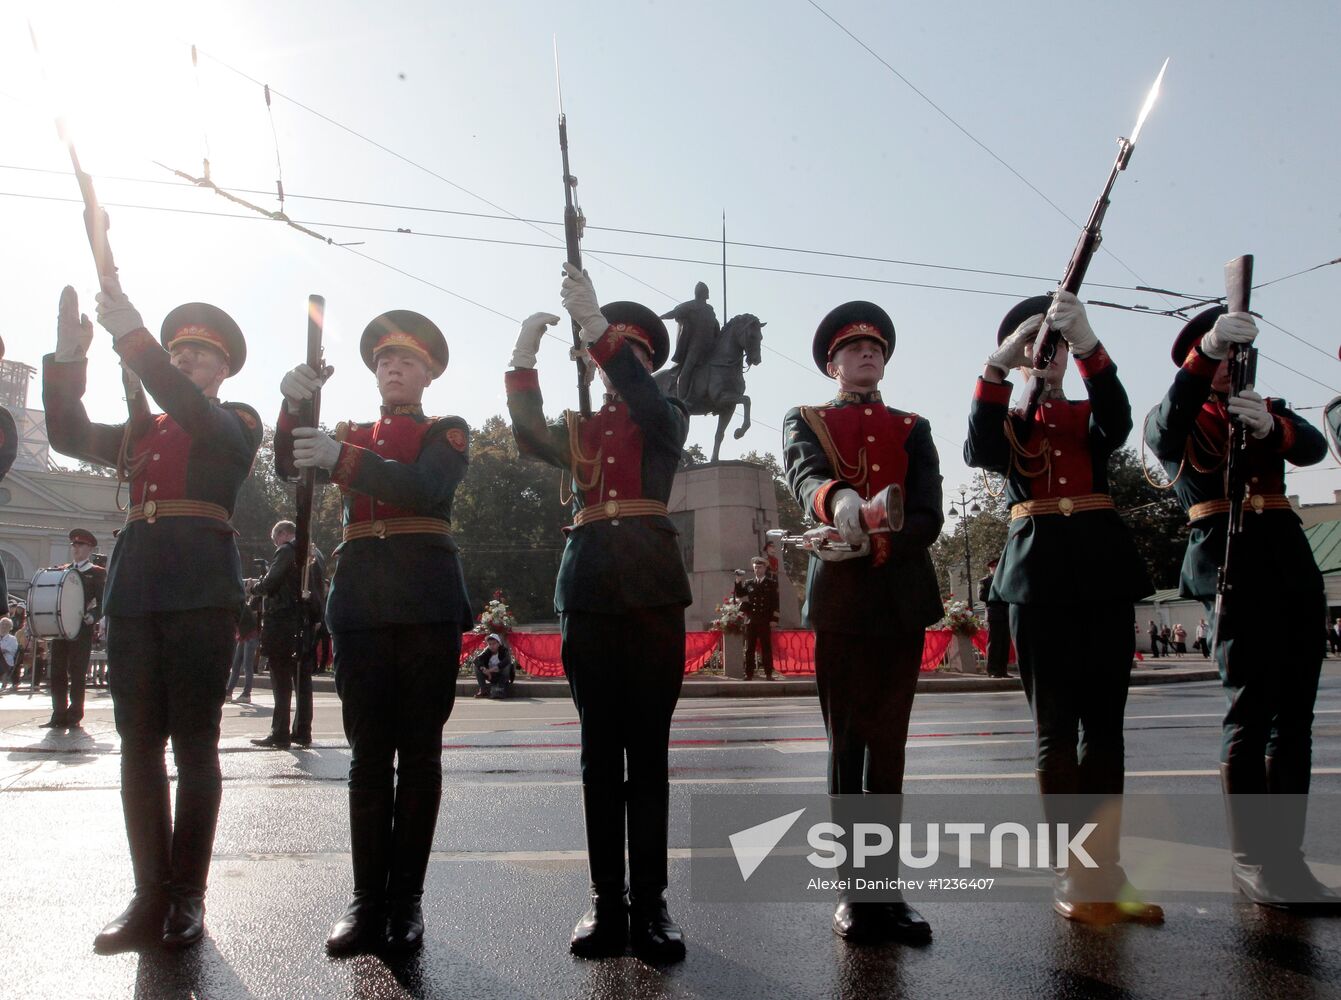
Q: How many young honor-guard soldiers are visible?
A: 6